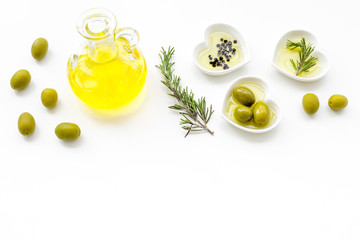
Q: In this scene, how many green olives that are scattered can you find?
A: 7